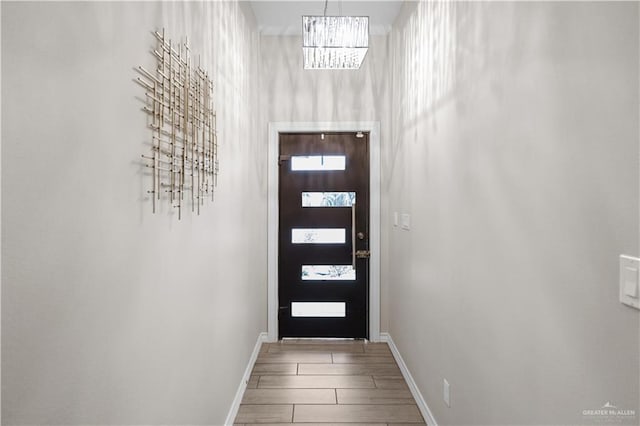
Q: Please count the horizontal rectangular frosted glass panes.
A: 5